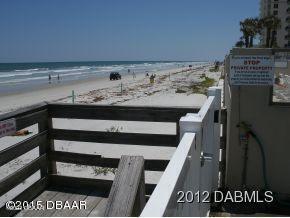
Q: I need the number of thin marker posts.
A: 3